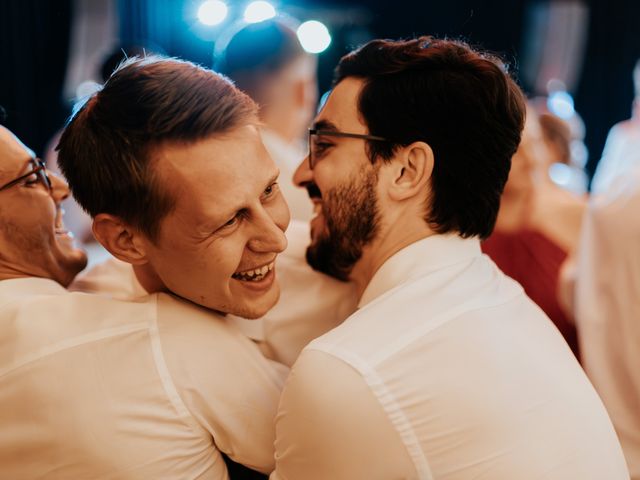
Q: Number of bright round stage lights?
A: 3